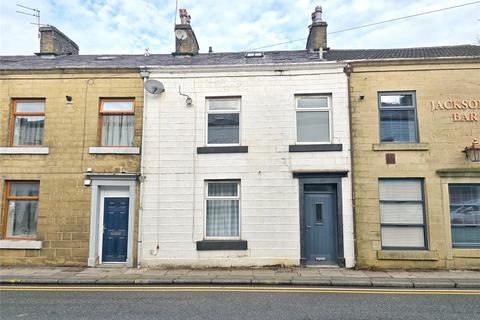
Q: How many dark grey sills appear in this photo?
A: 3